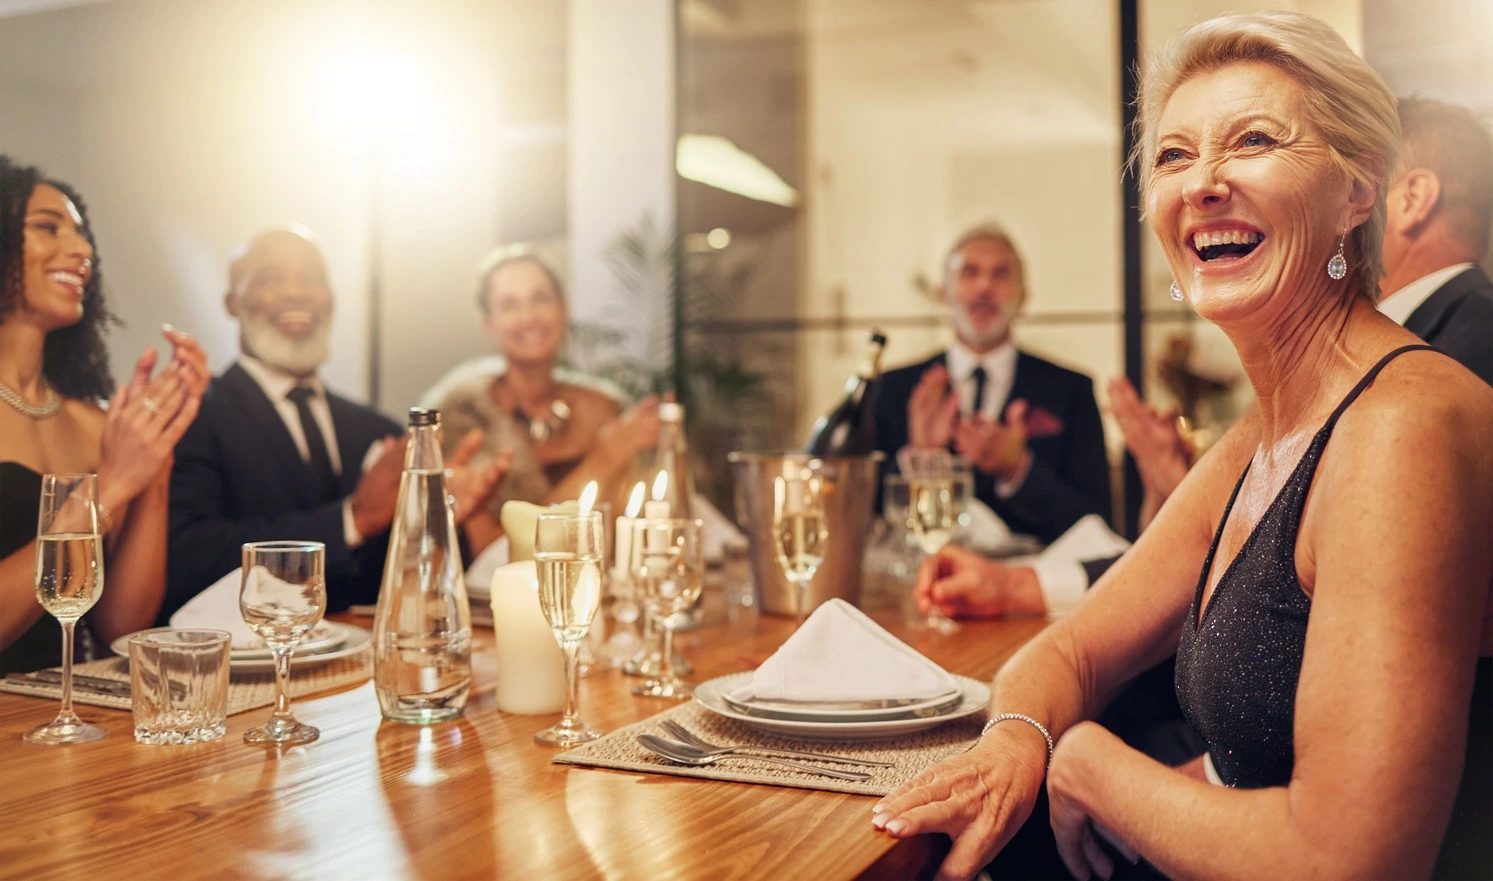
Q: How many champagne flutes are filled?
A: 4